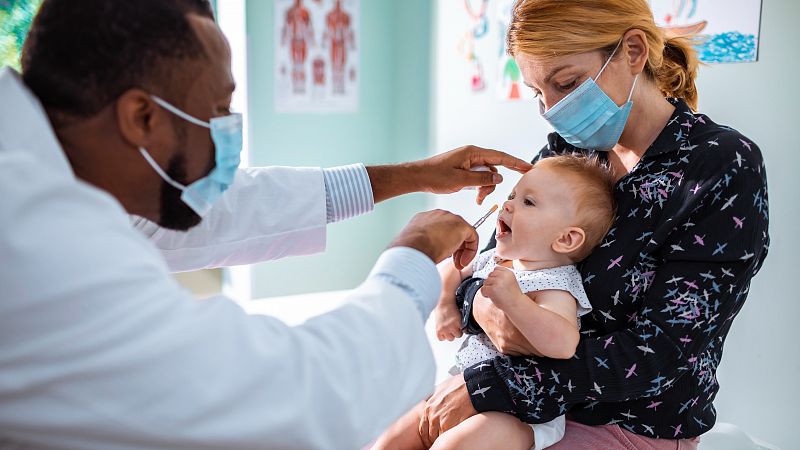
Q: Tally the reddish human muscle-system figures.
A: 2